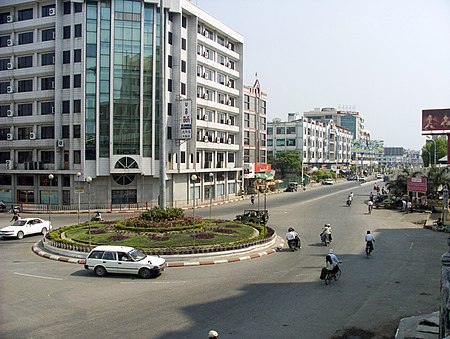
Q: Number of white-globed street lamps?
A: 8